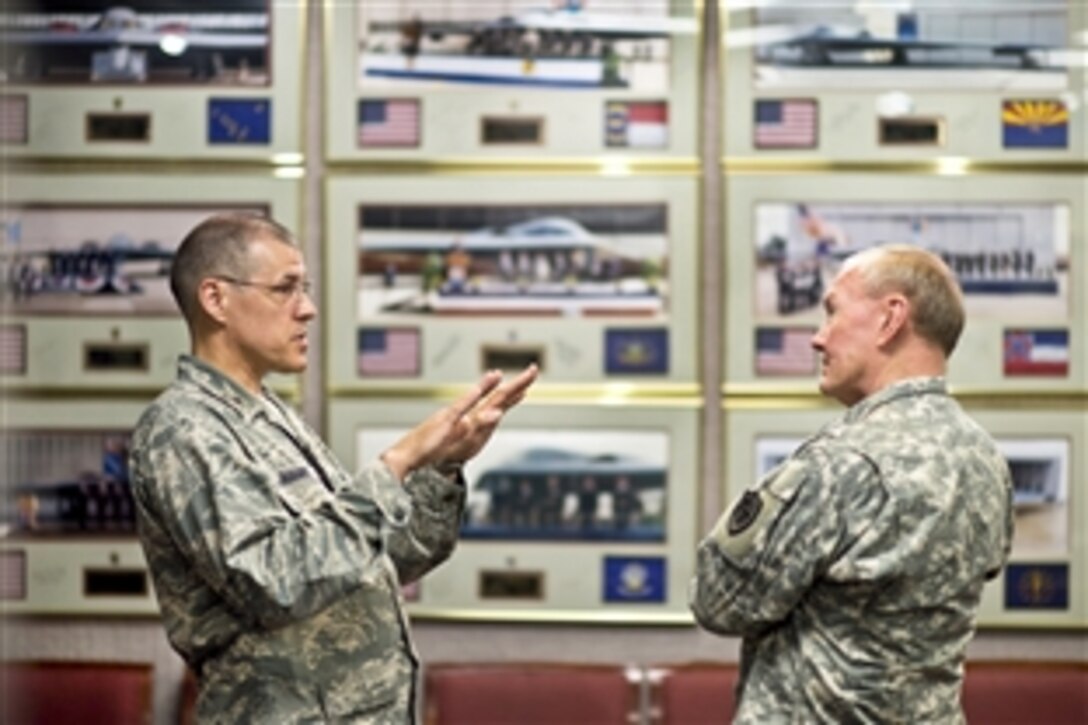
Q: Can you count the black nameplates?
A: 7